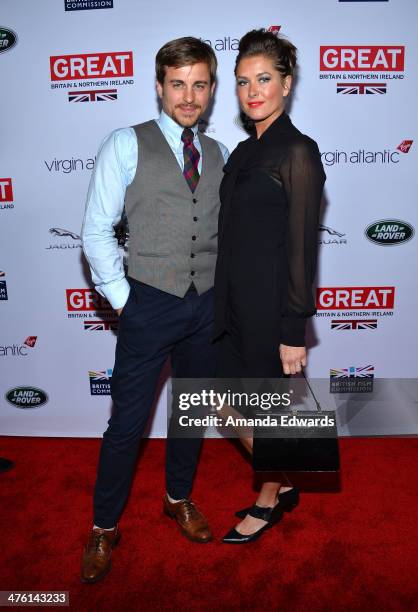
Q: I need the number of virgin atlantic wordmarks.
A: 4